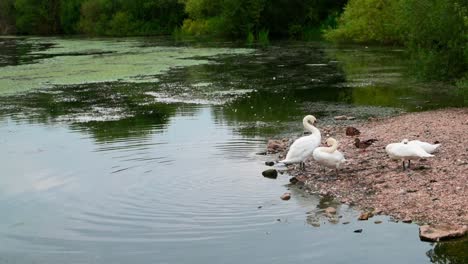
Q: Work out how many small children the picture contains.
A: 0